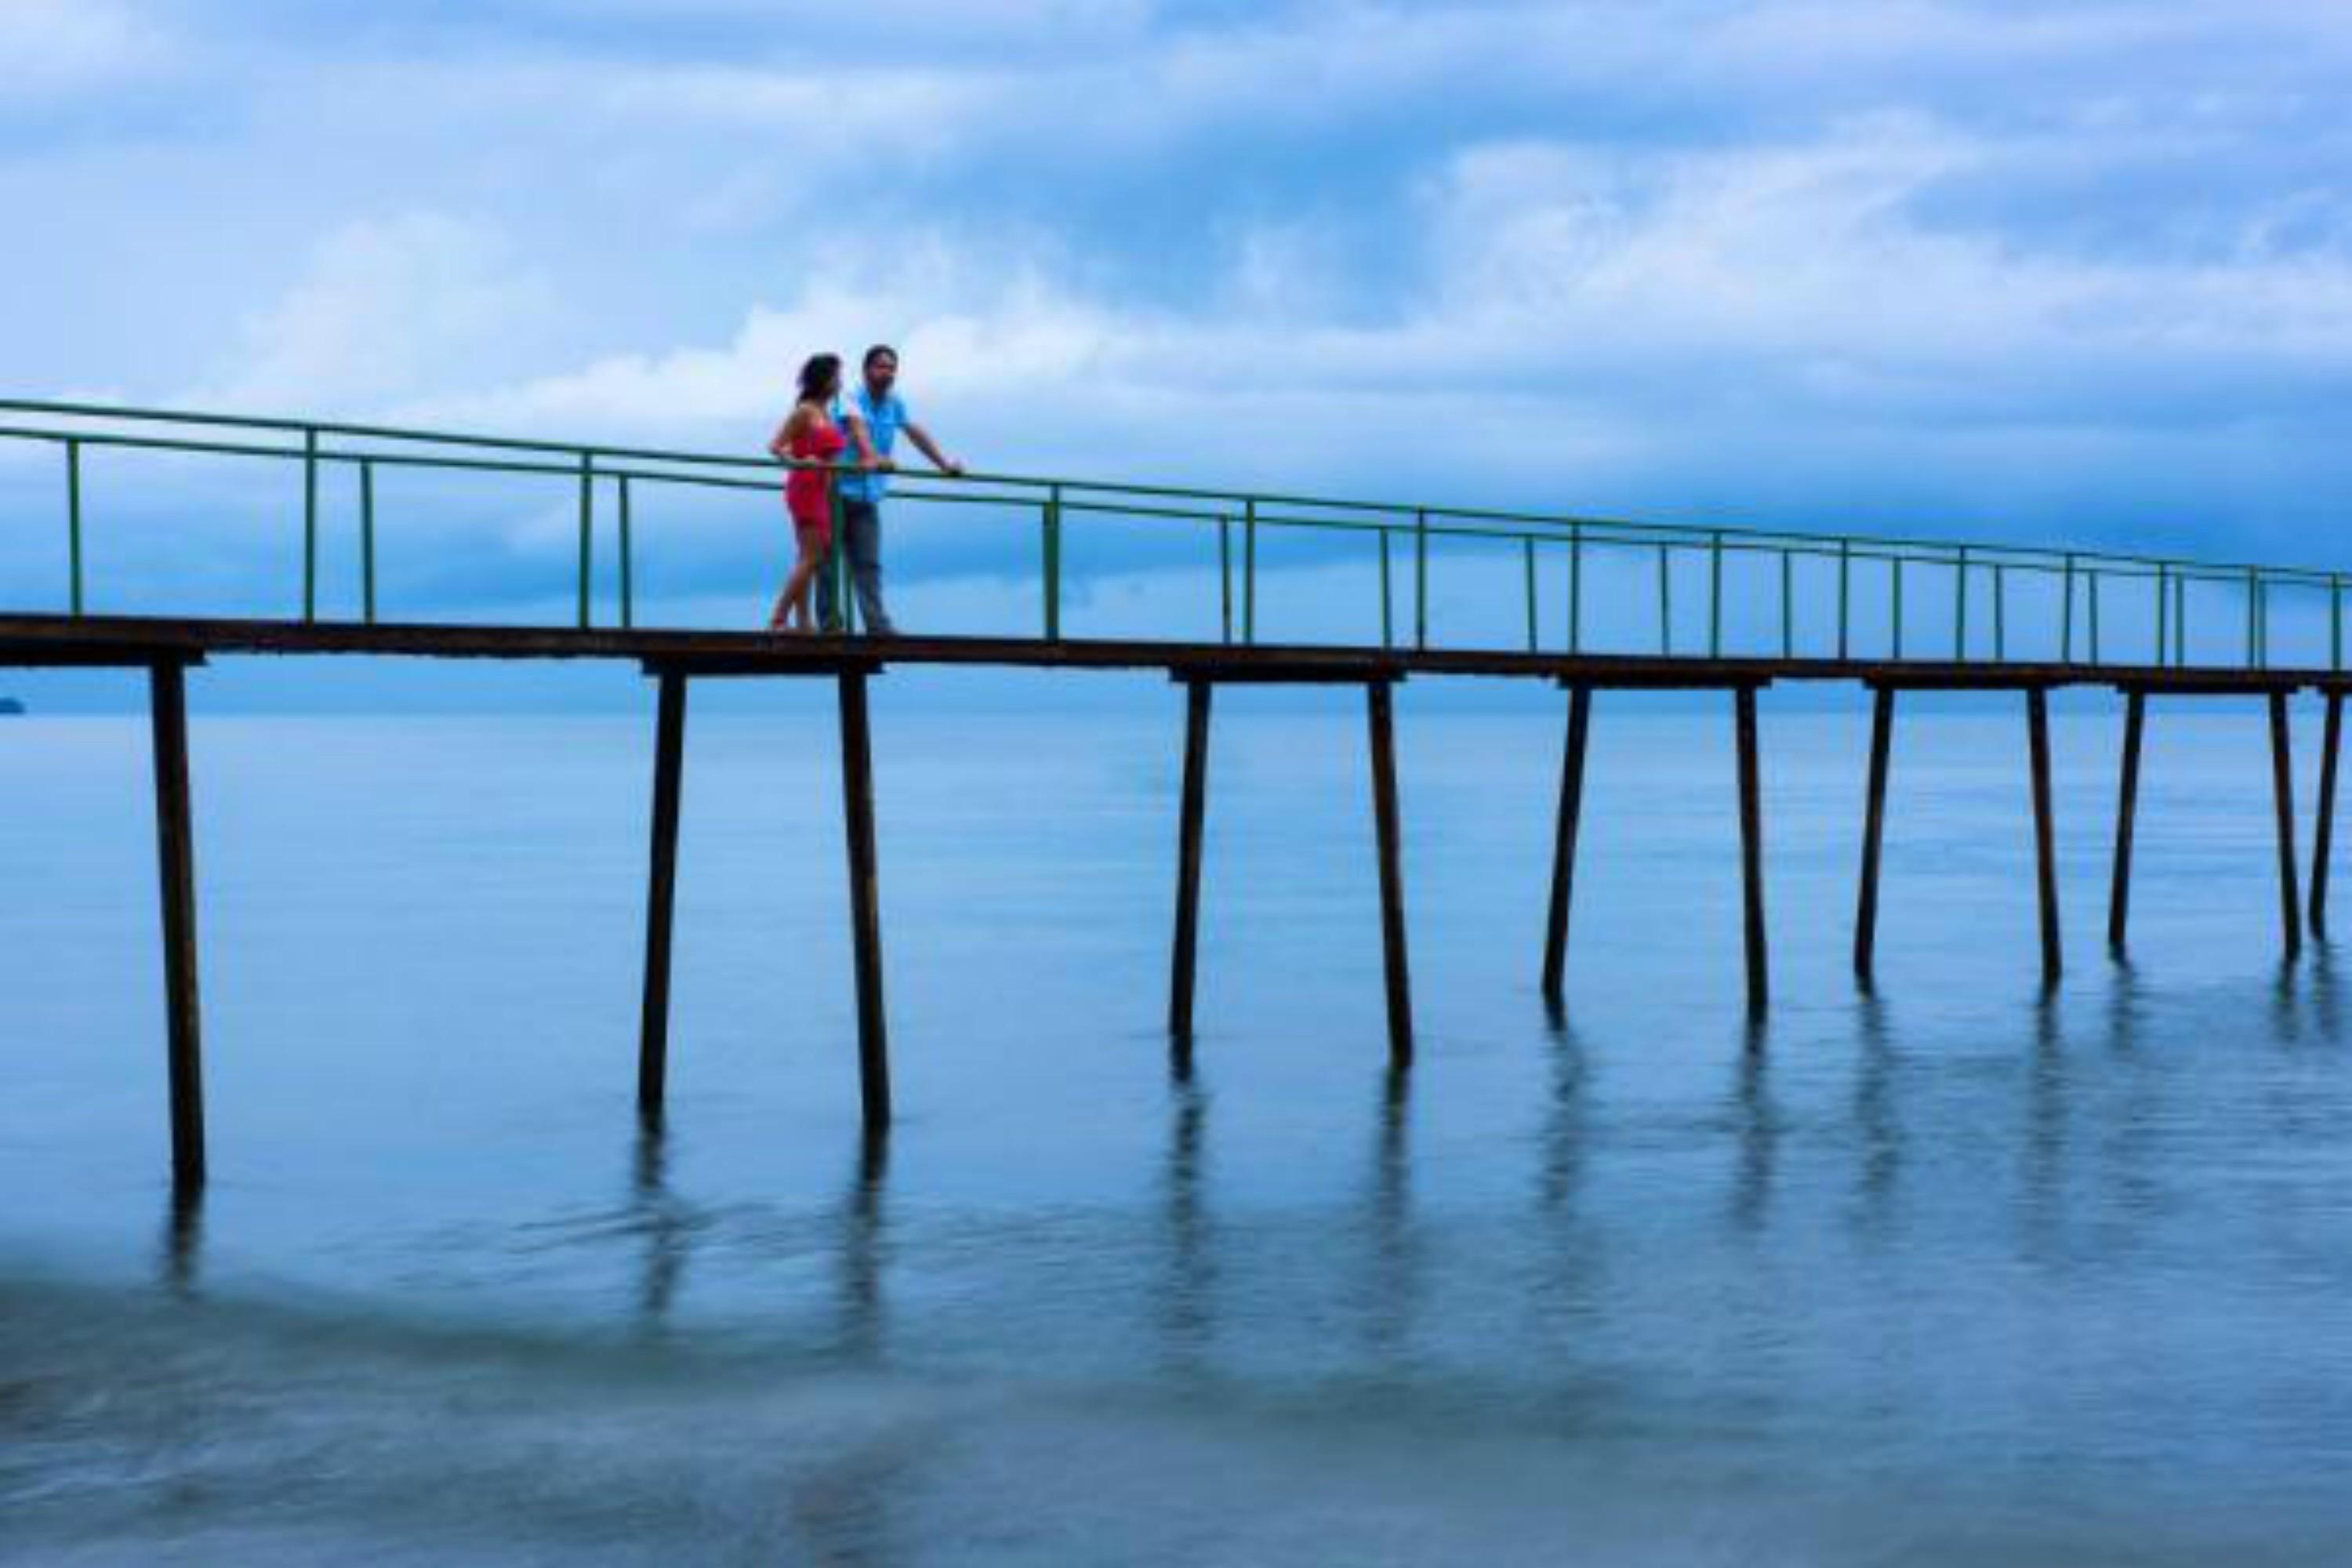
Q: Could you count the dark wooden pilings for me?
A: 12